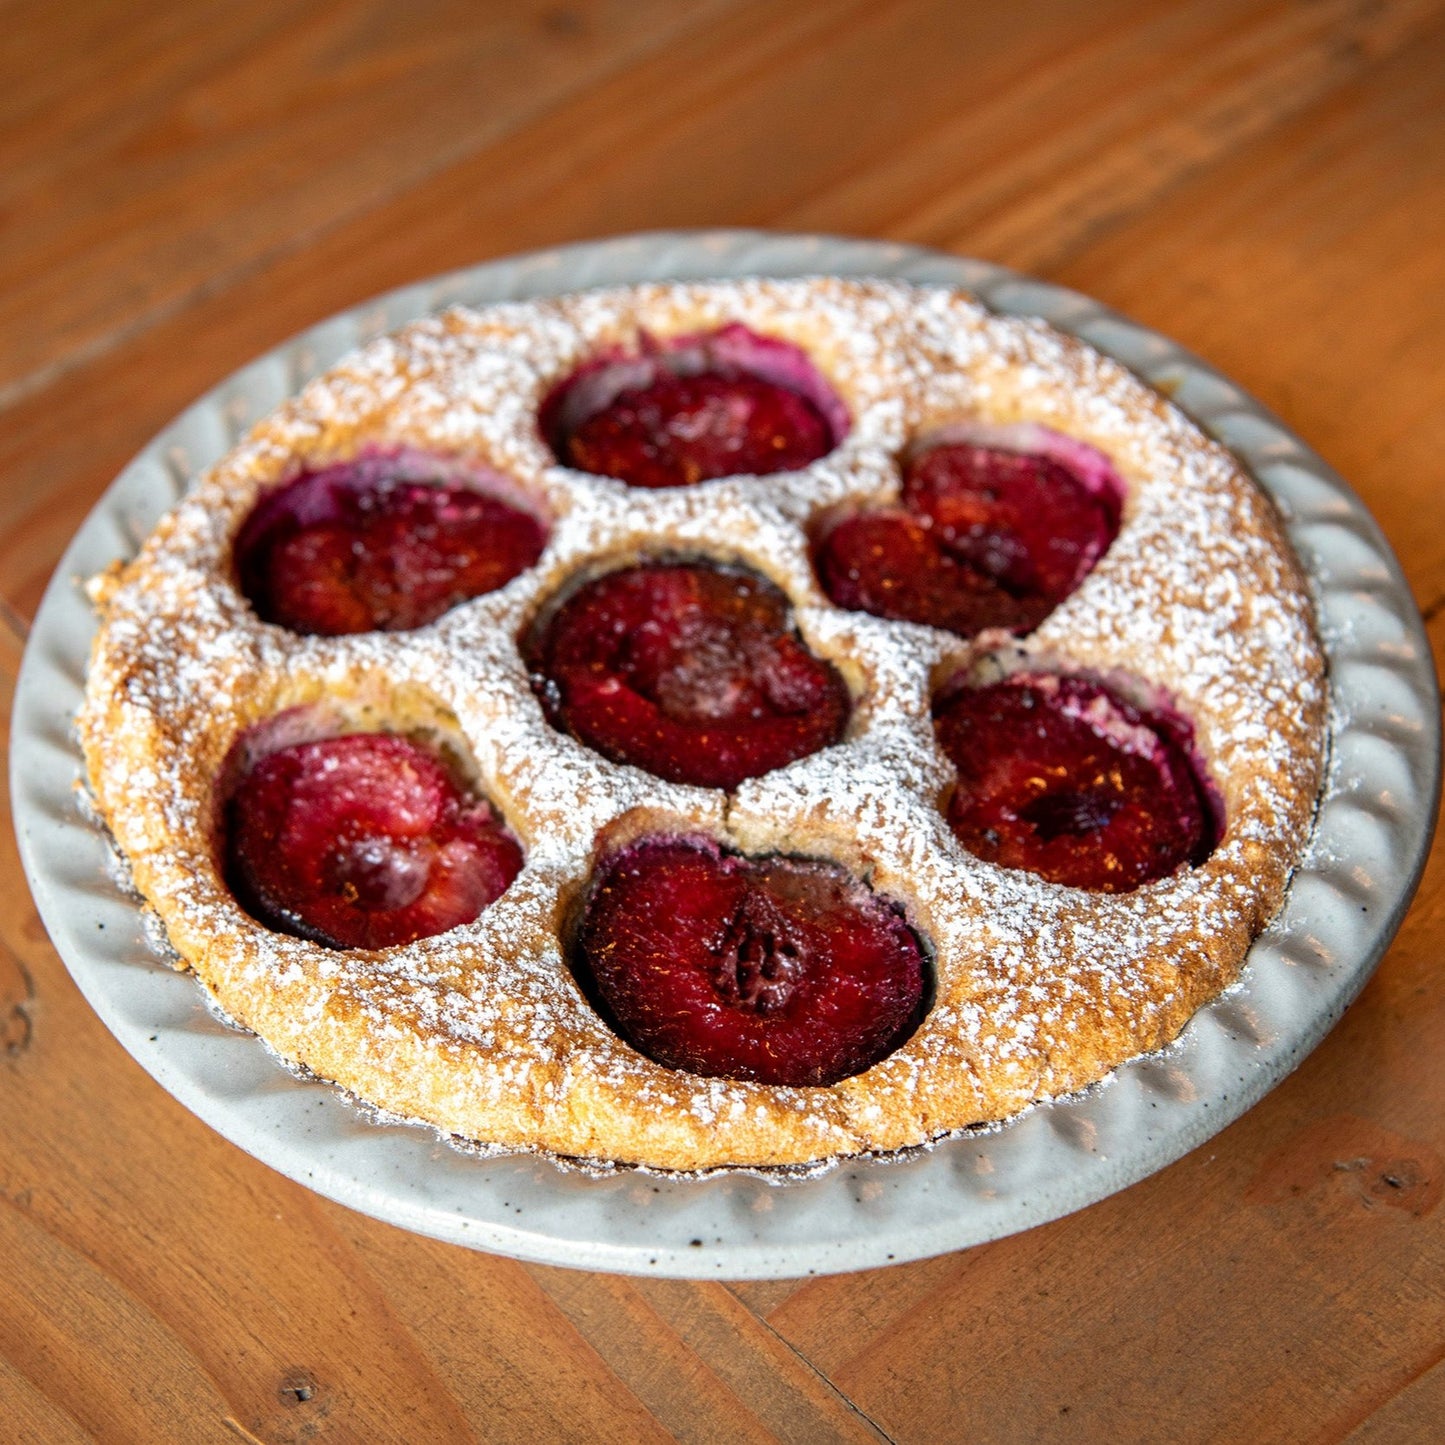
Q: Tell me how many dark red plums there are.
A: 7